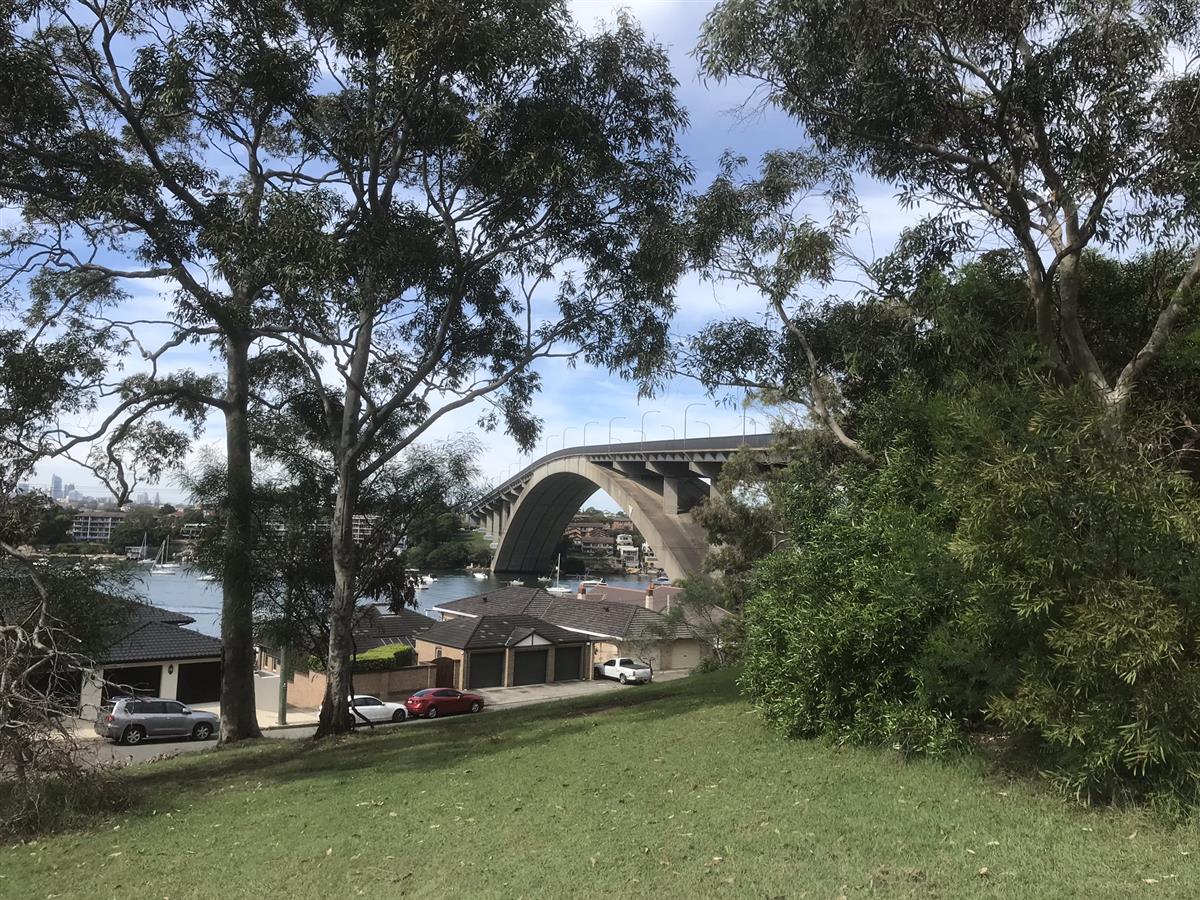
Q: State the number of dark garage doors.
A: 5